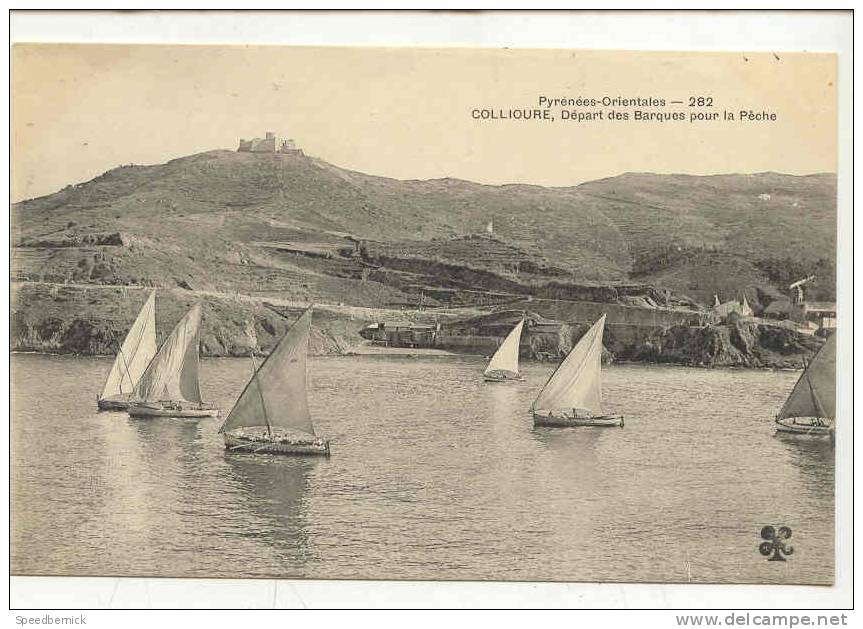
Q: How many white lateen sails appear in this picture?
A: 4